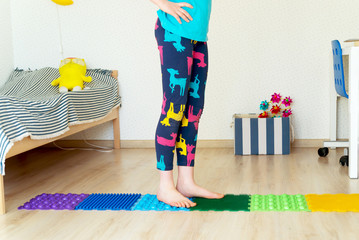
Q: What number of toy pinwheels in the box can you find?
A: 6